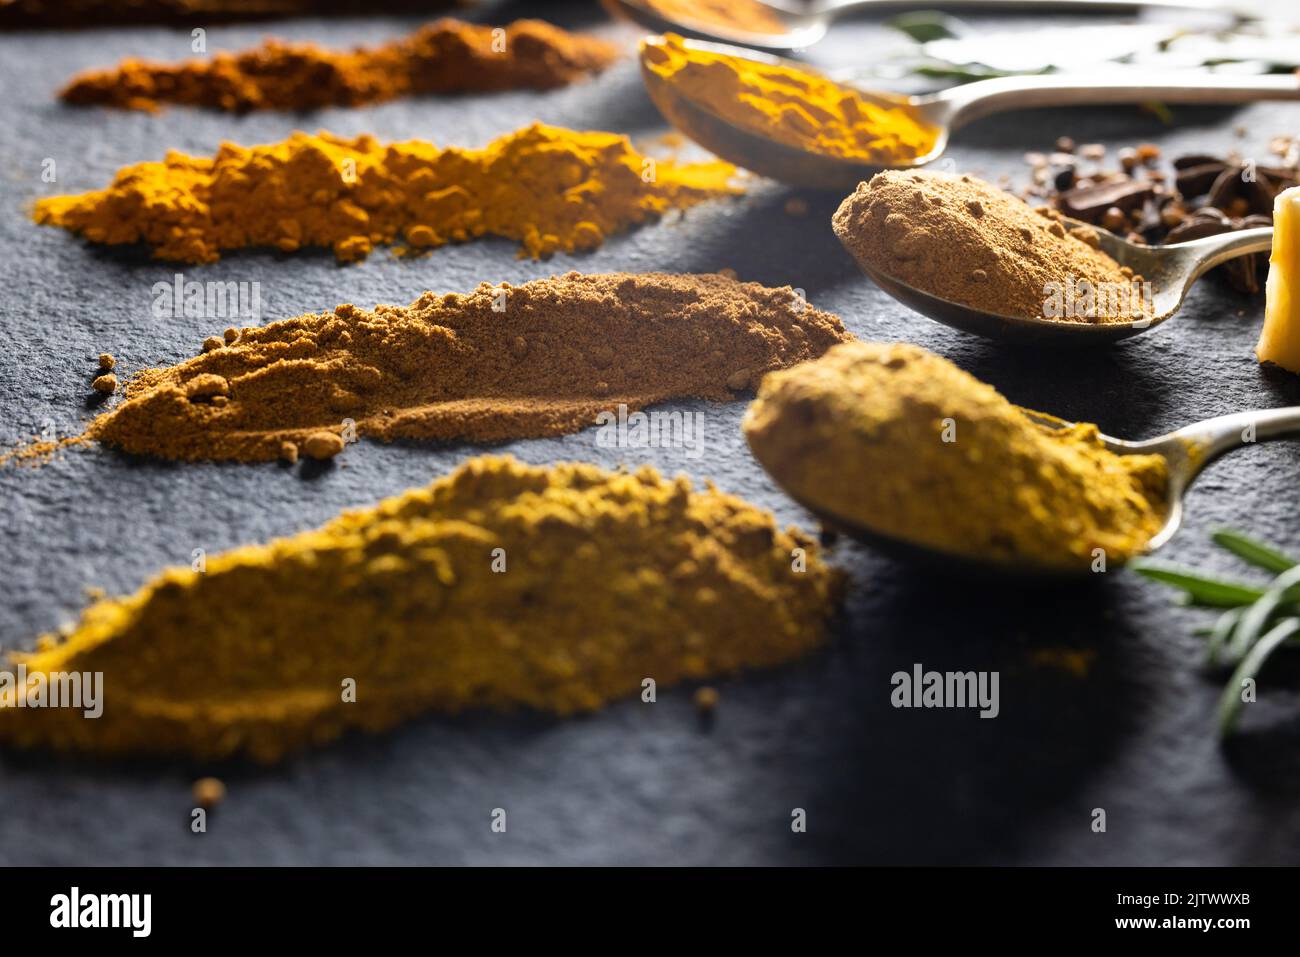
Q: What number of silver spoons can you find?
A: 4